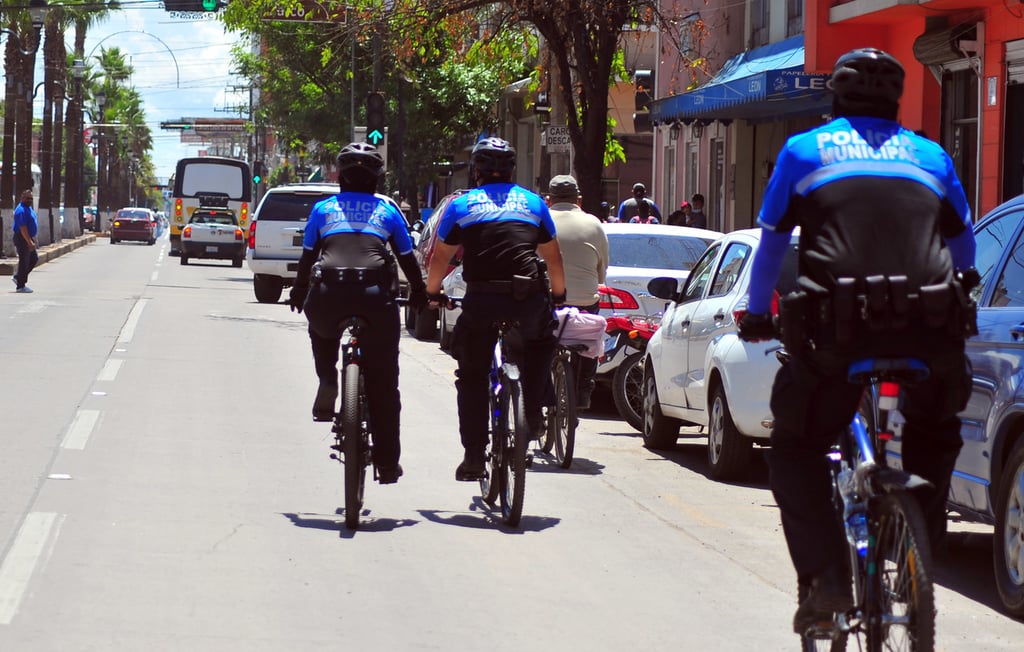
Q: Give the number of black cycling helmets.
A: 3